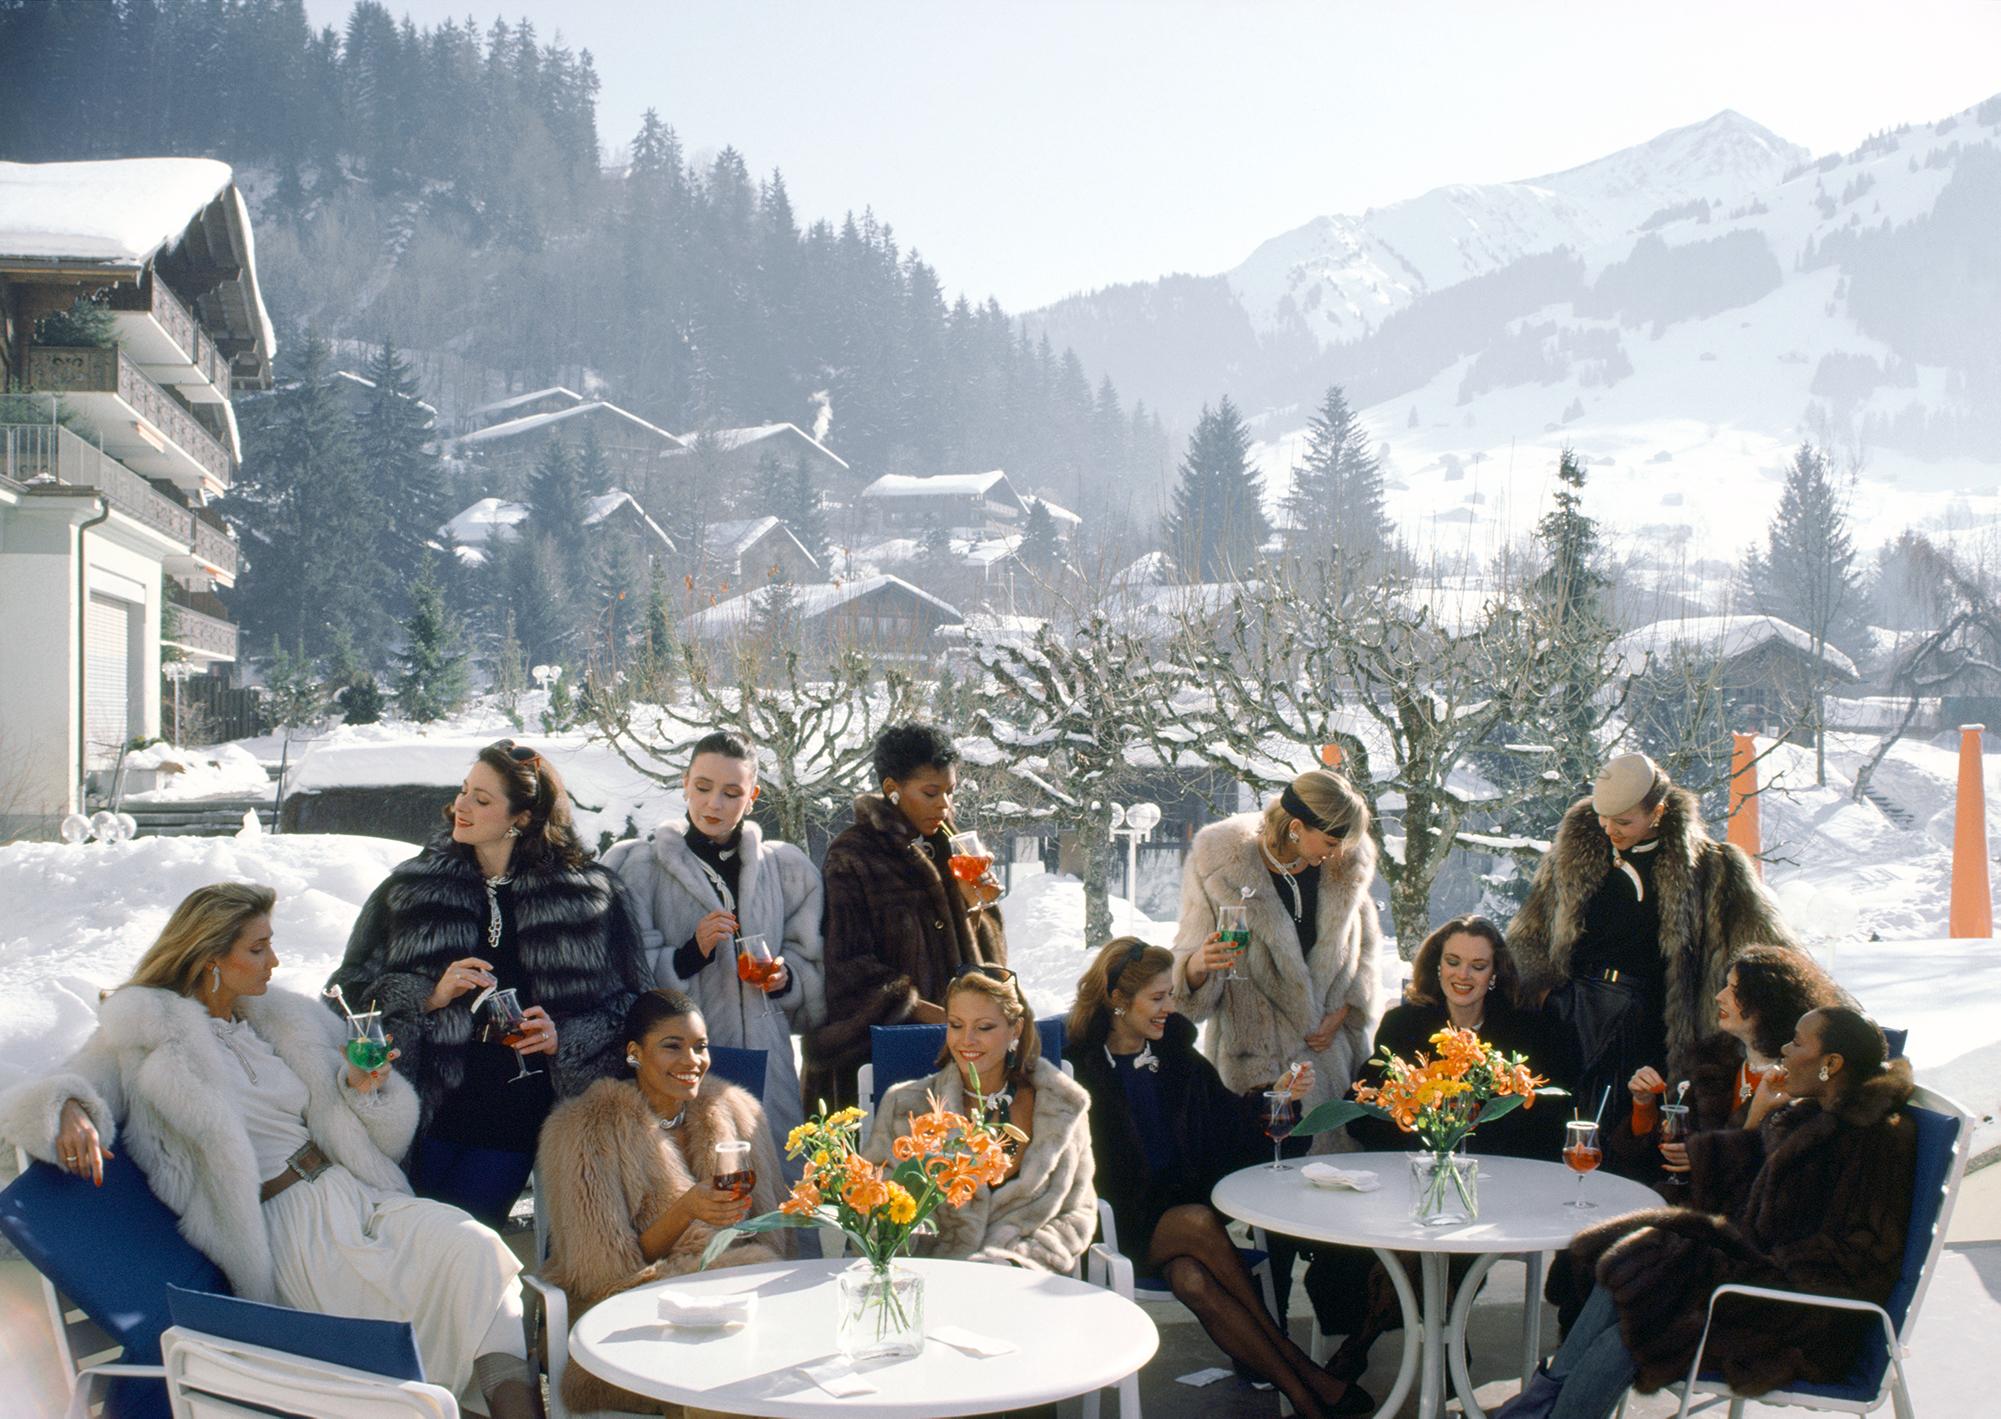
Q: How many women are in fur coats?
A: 12